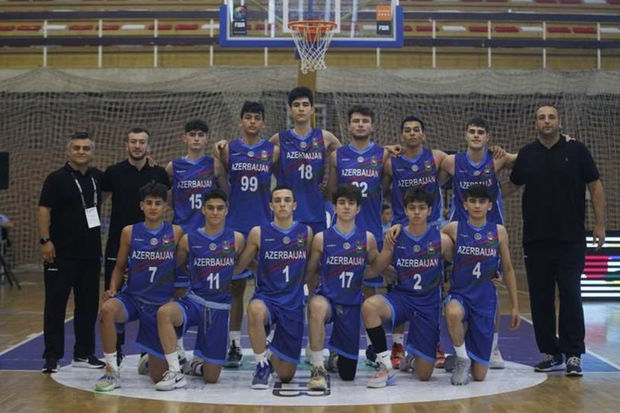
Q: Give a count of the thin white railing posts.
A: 10